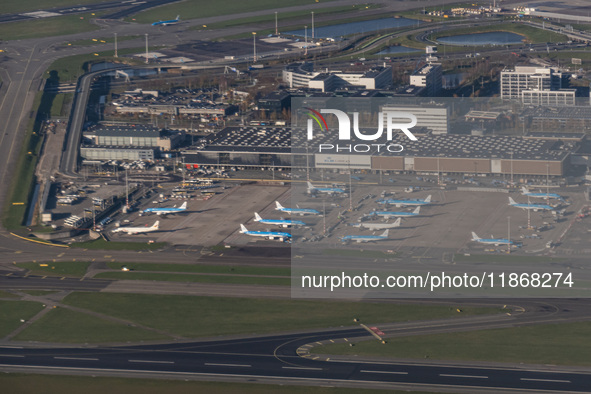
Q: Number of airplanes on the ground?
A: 14